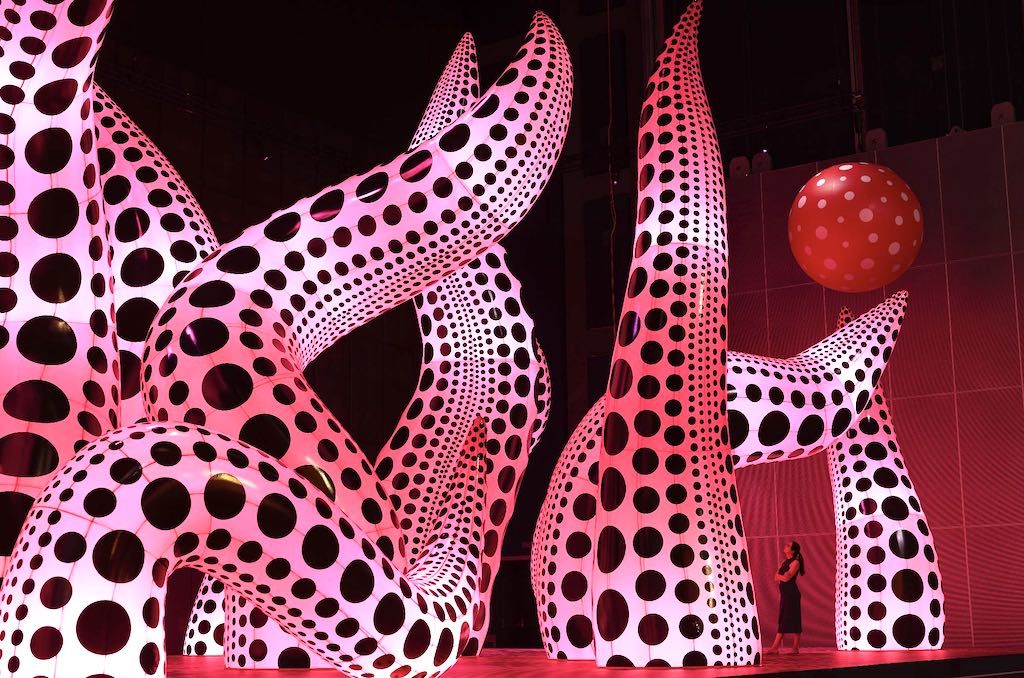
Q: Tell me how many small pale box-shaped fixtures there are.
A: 4